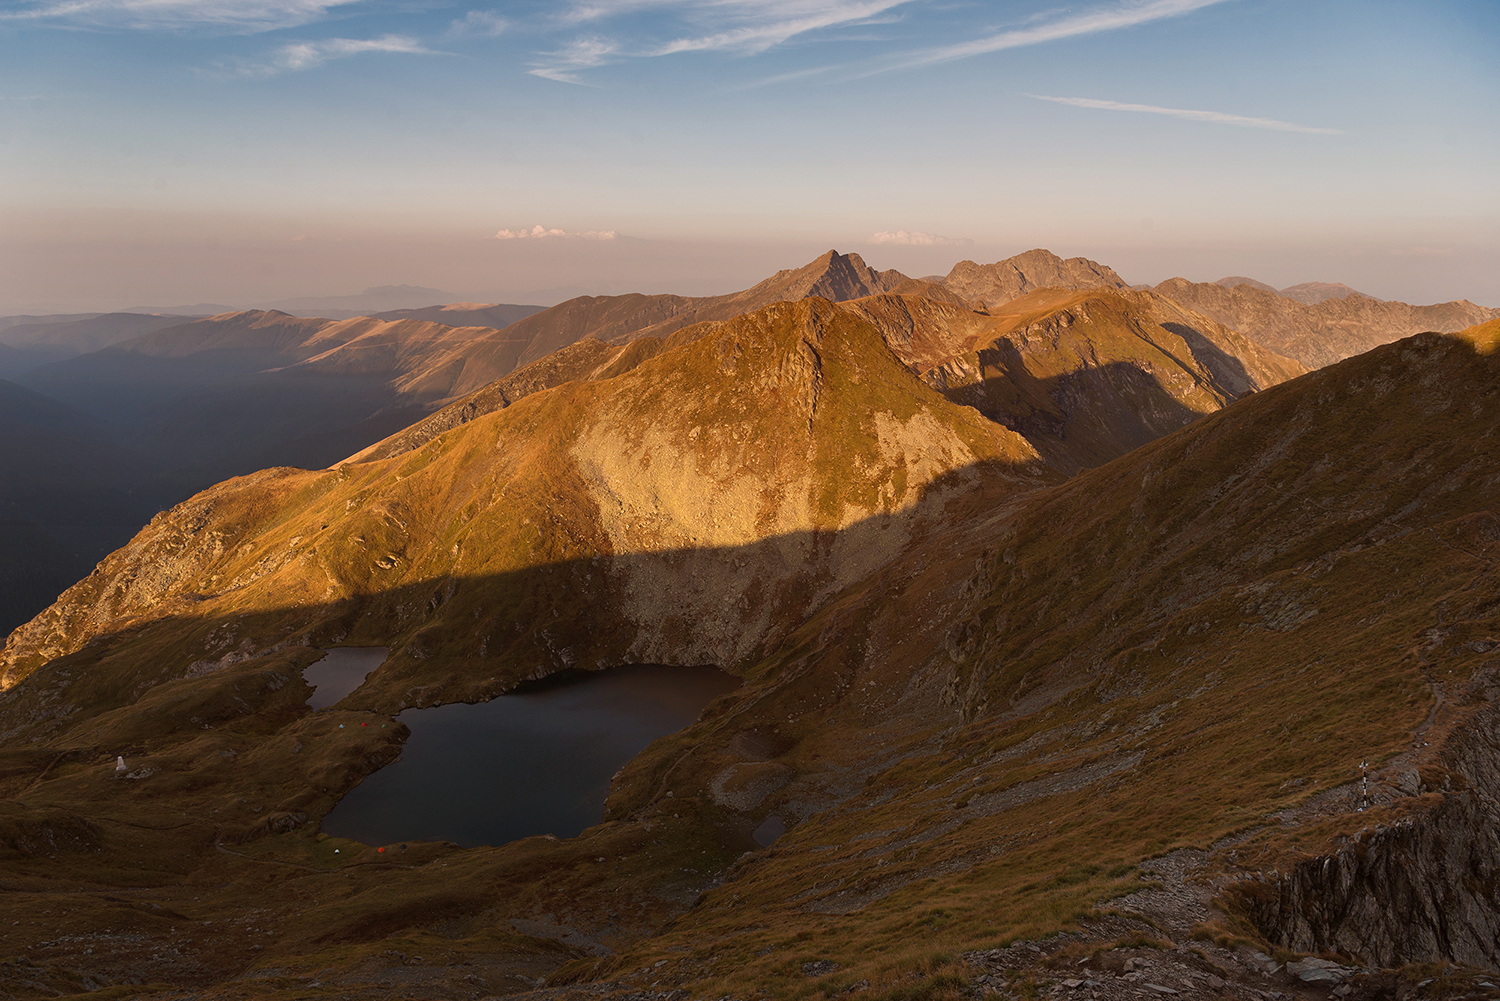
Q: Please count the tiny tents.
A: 6